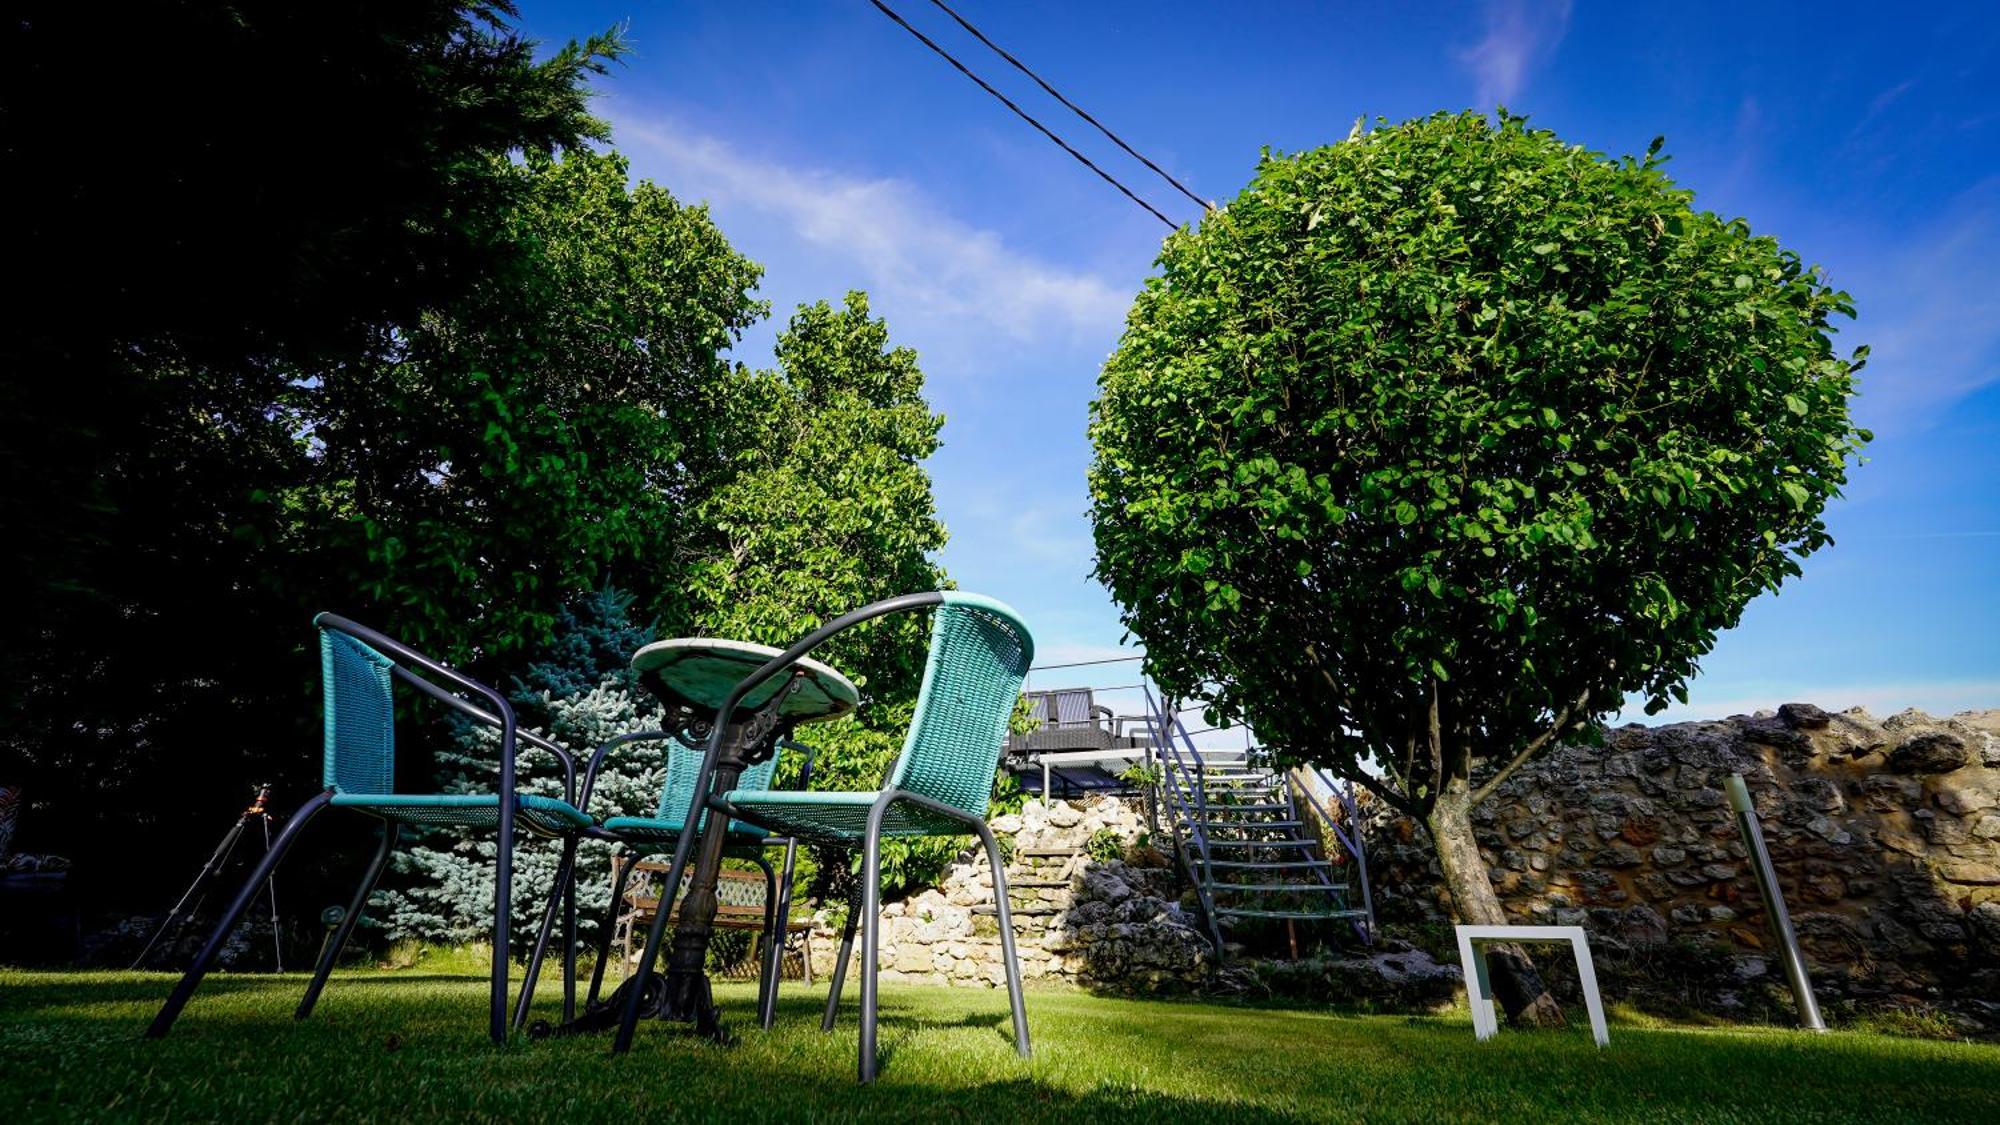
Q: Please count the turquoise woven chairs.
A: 3